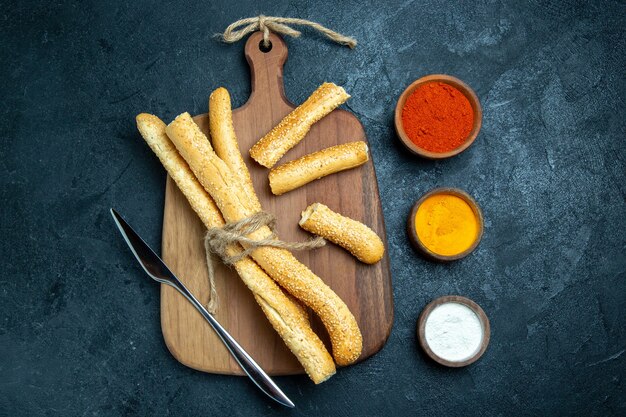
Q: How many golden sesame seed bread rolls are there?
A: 6